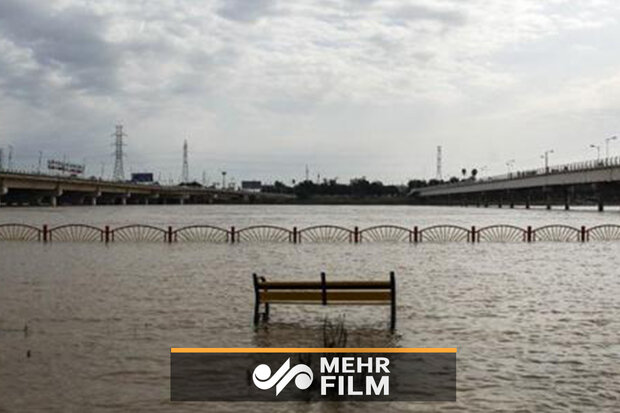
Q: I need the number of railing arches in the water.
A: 11